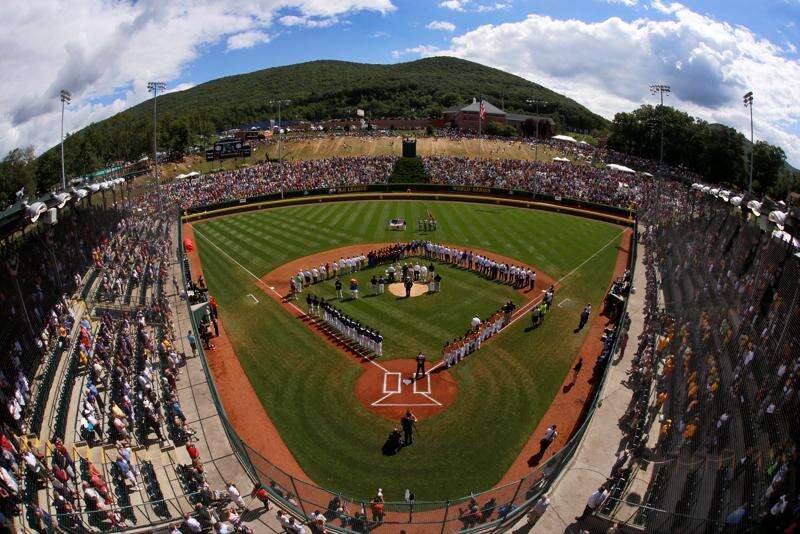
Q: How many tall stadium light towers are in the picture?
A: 6